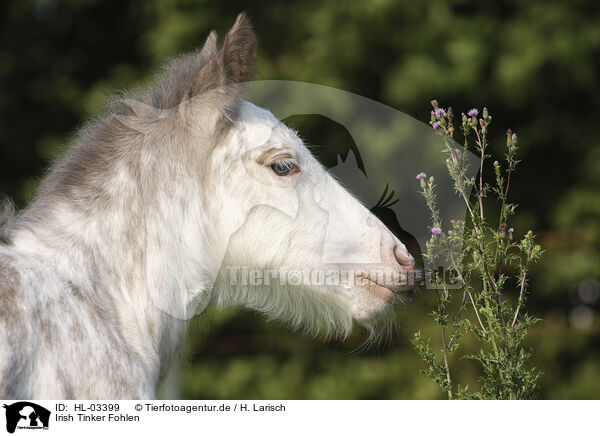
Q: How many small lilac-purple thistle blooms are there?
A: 6